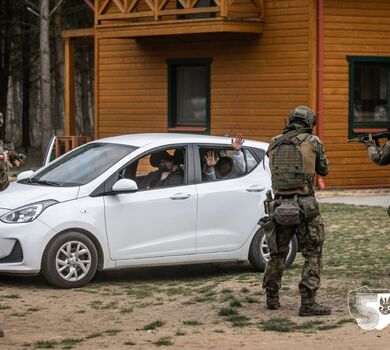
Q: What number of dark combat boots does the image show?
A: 2